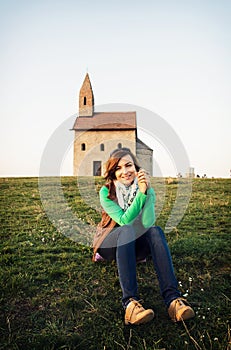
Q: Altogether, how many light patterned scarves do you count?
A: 1